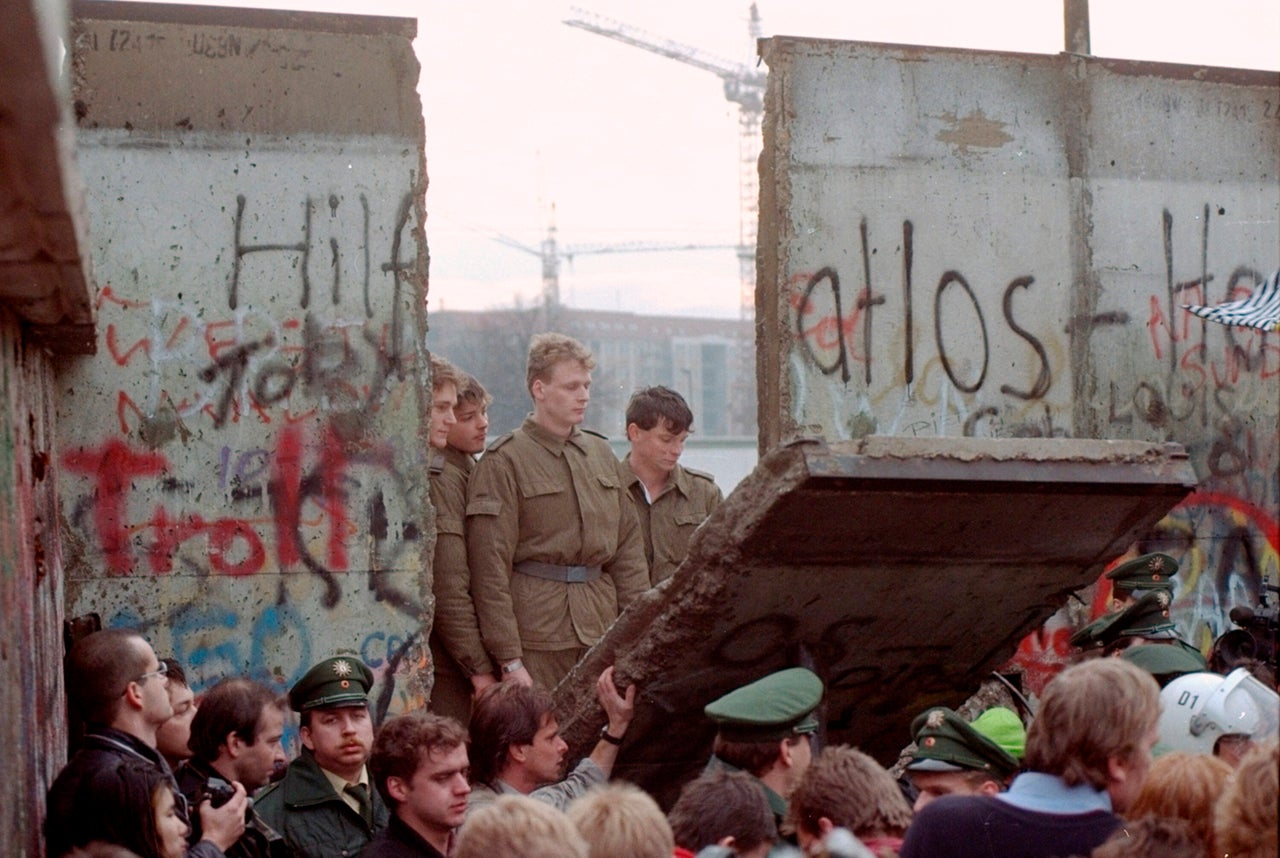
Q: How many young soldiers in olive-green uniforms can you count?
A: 4